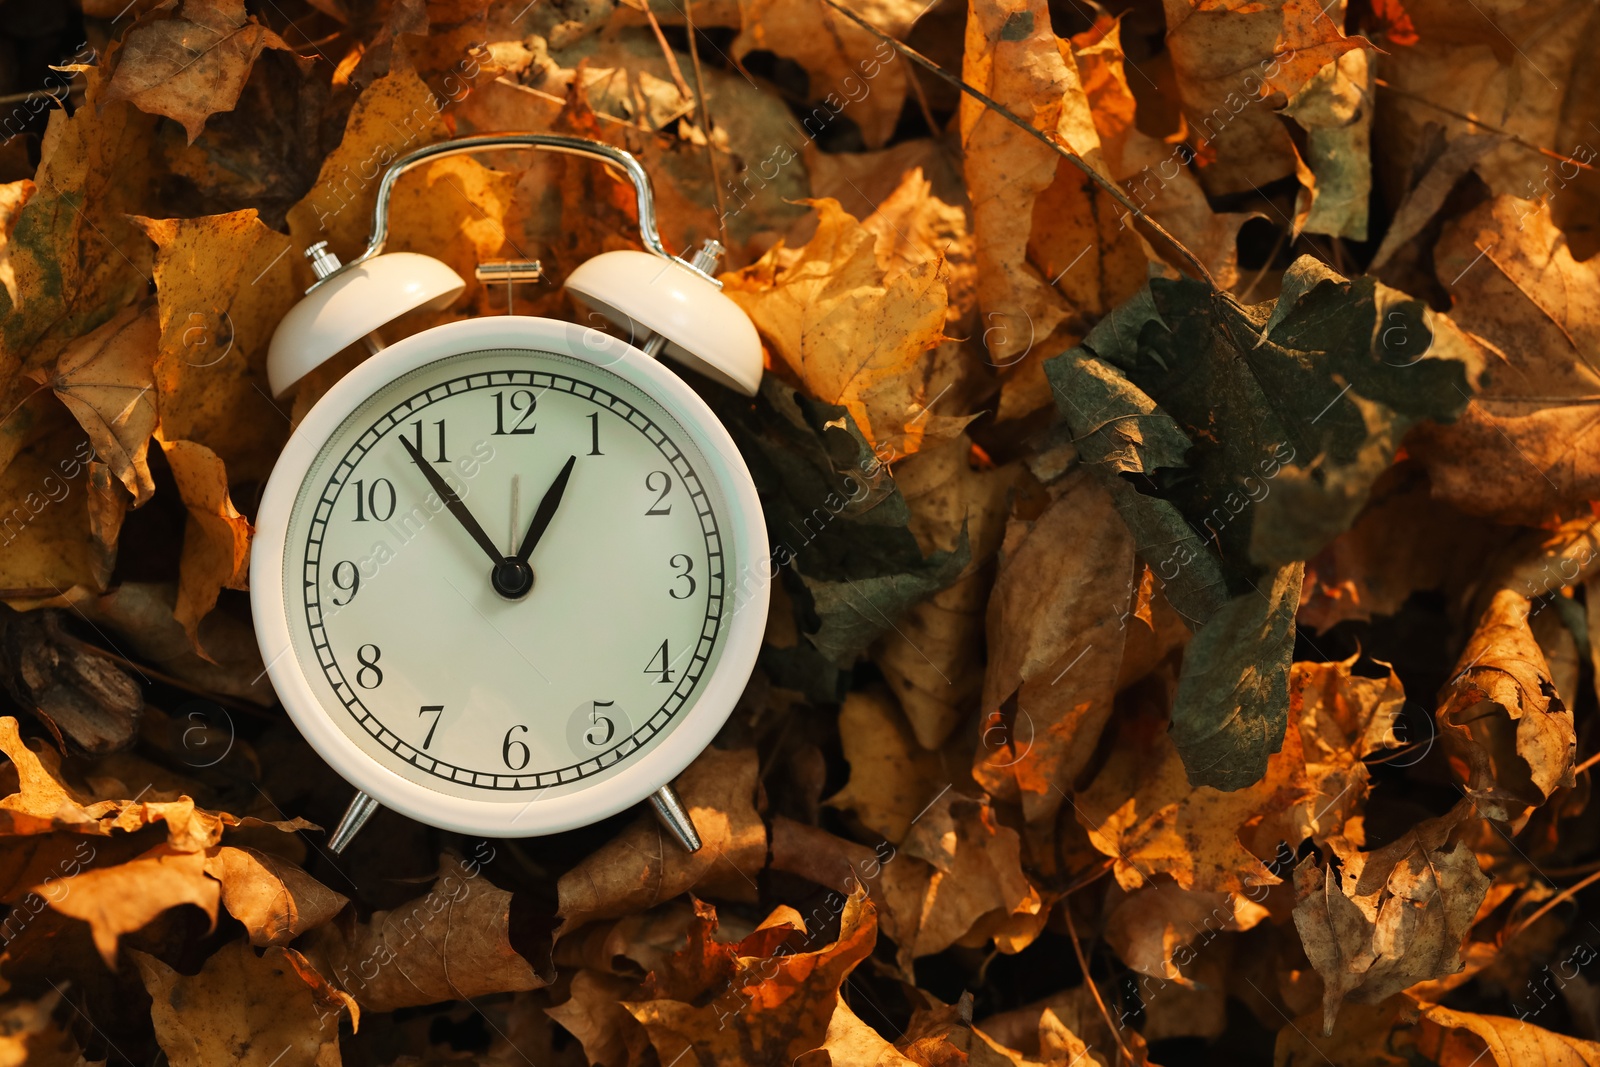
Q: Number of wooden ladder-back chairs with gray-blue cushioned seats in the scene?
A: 0